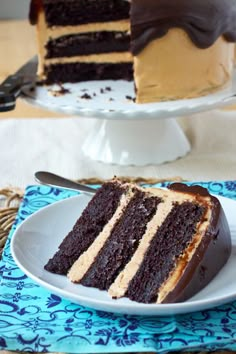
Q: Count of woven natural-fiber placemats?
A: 1